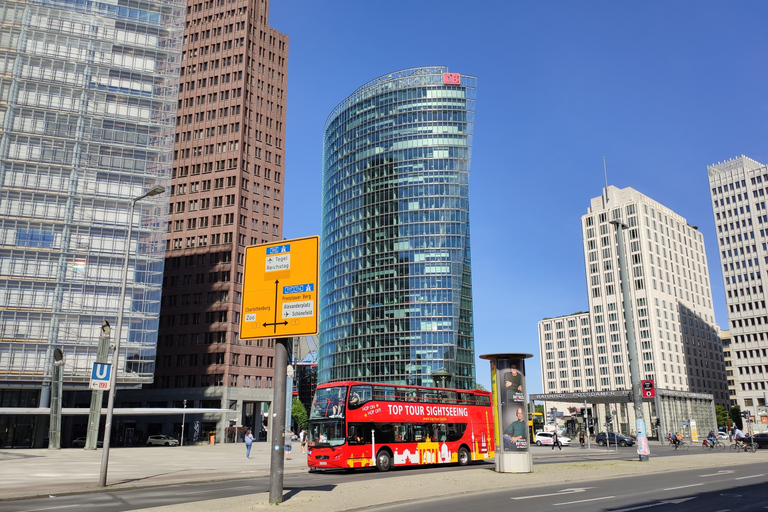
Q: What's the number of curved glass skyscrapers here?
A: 1